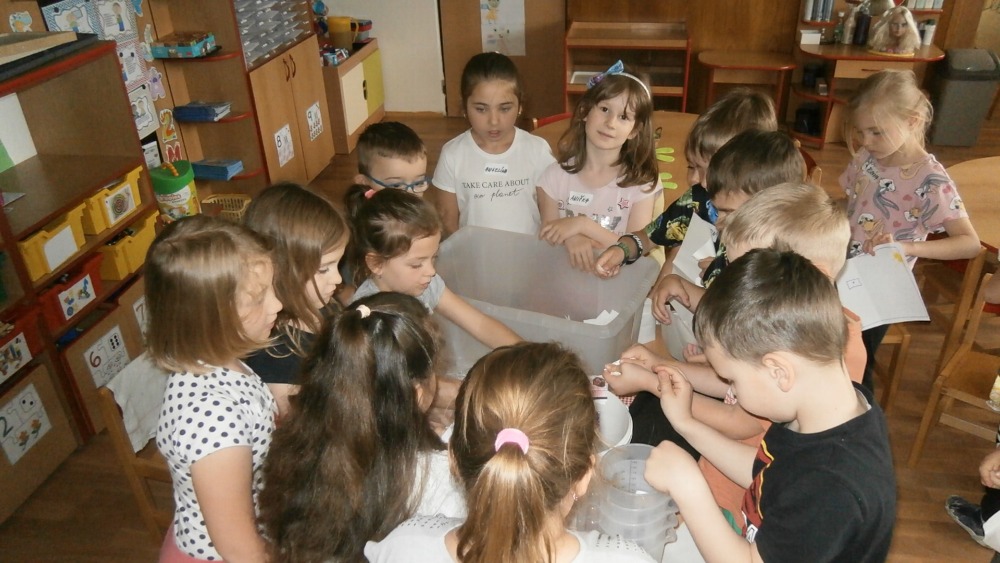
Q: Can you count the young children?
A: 13